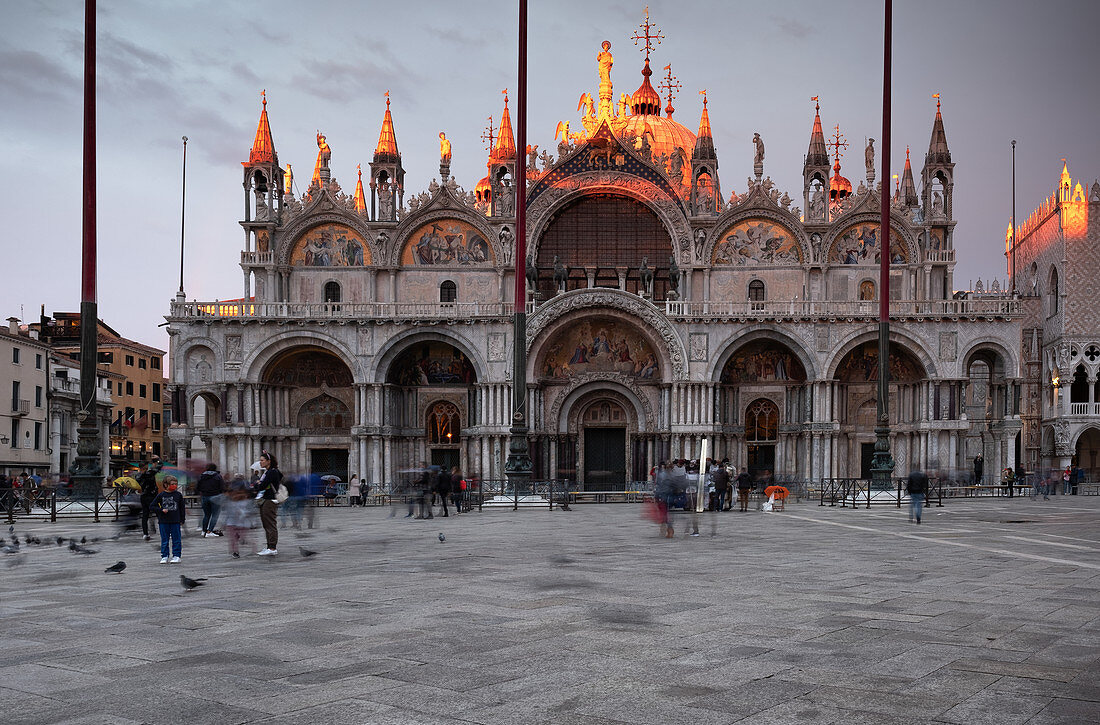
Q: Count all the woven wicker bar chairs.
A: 0